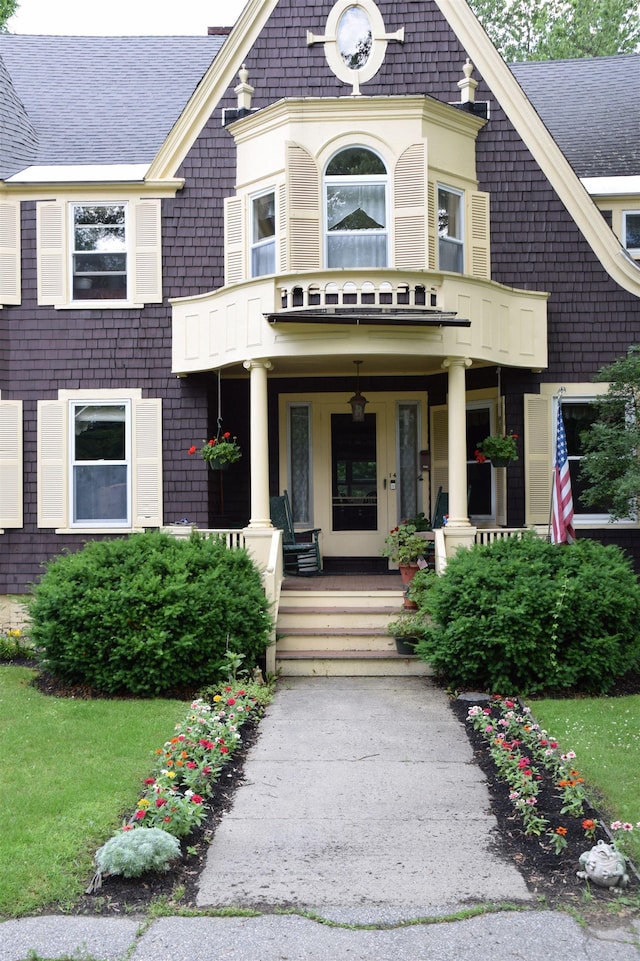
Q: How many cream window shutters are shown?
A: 15